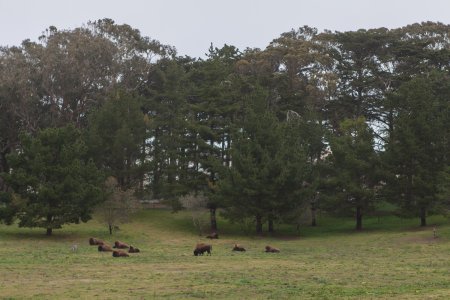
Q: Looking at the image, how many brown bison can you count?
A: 9